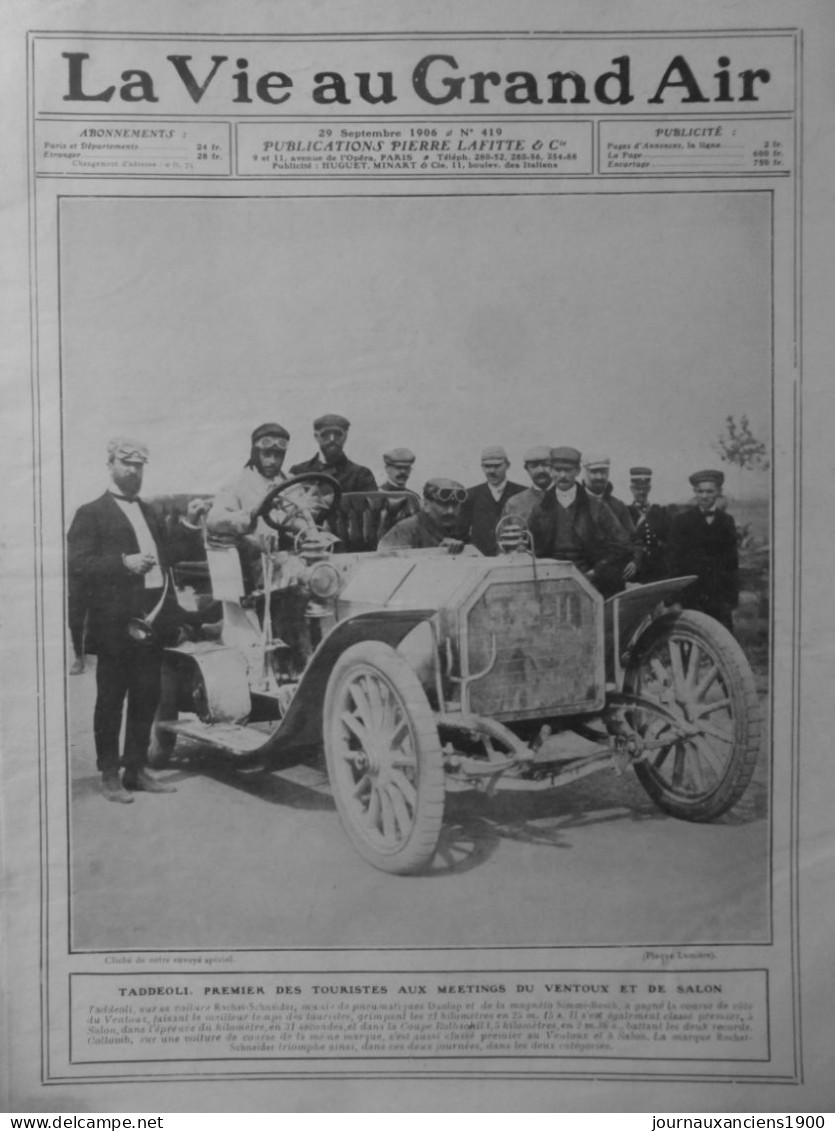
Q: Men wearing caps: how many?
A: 11